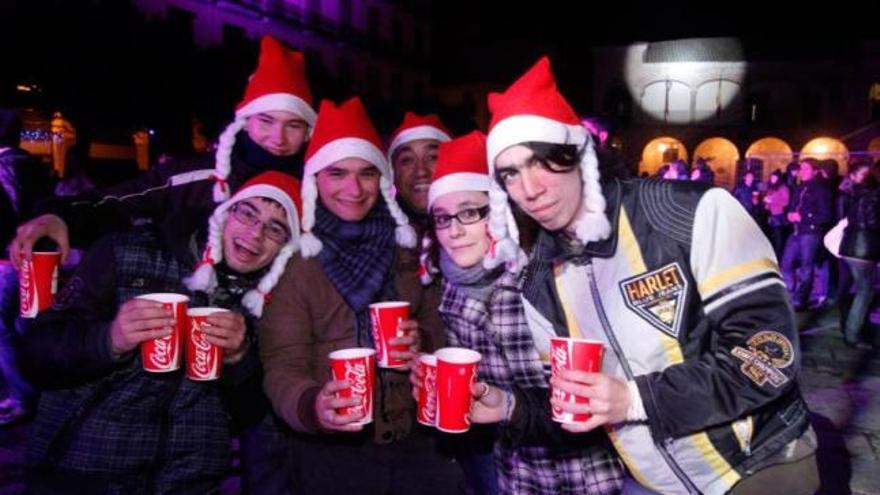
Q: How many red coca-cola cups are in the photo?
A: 8